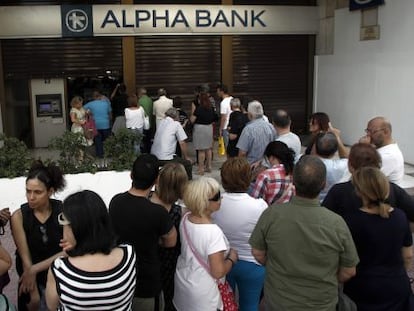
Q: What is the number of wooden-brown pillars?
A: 2